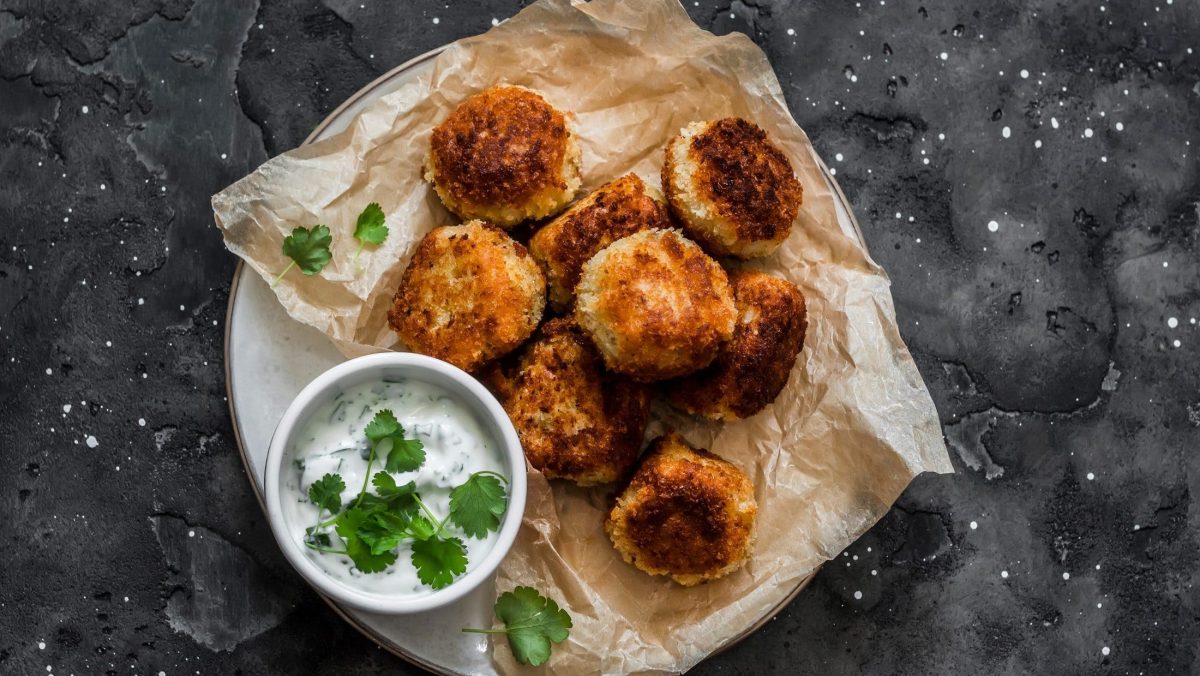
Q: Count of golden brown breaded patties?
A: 8